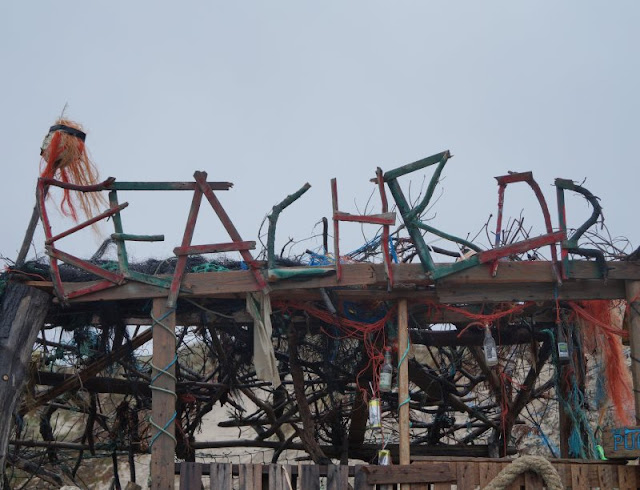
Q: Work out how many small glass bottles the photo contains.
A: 3